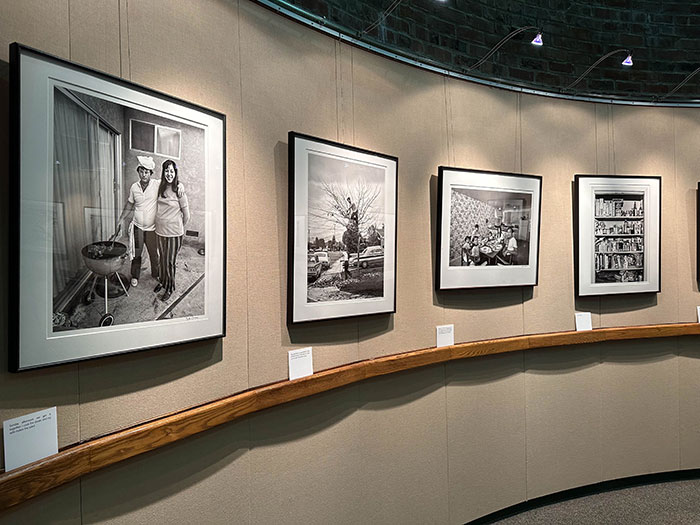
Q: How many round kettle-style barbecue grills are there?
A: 1